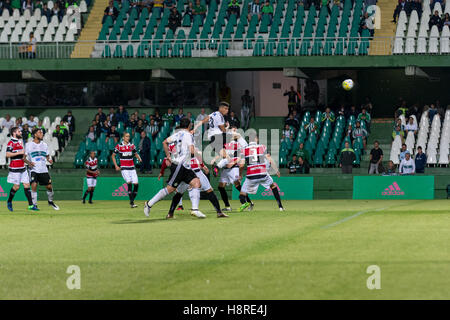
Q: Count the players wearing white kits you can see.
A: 3